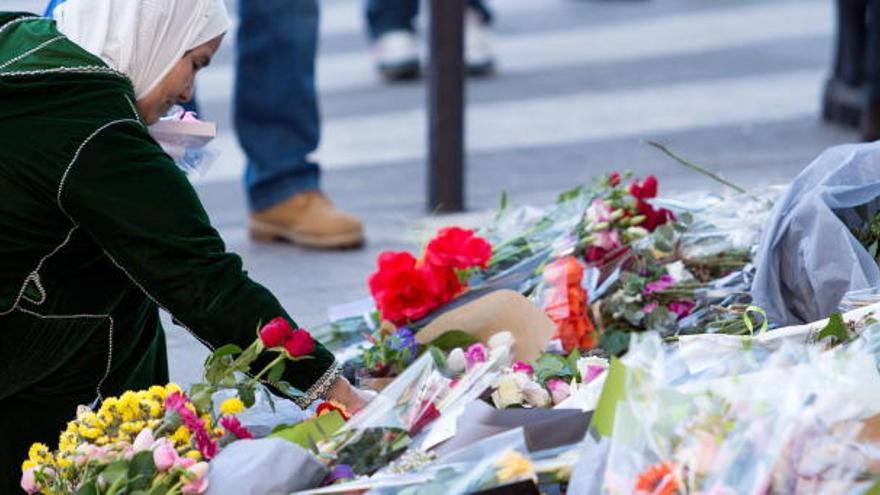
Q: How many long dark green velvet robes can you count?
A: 1